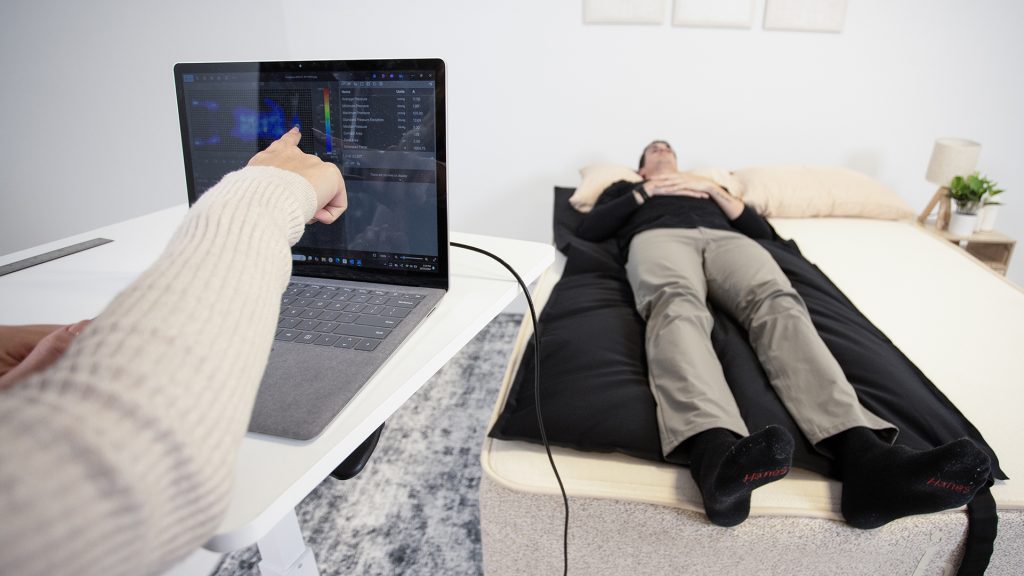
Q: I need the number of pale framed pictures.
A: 3